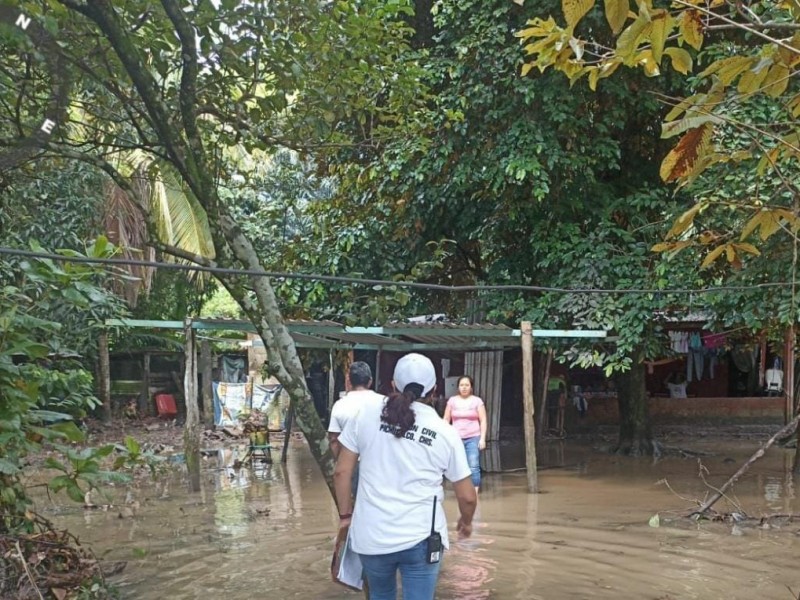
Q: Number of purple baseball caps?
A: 0